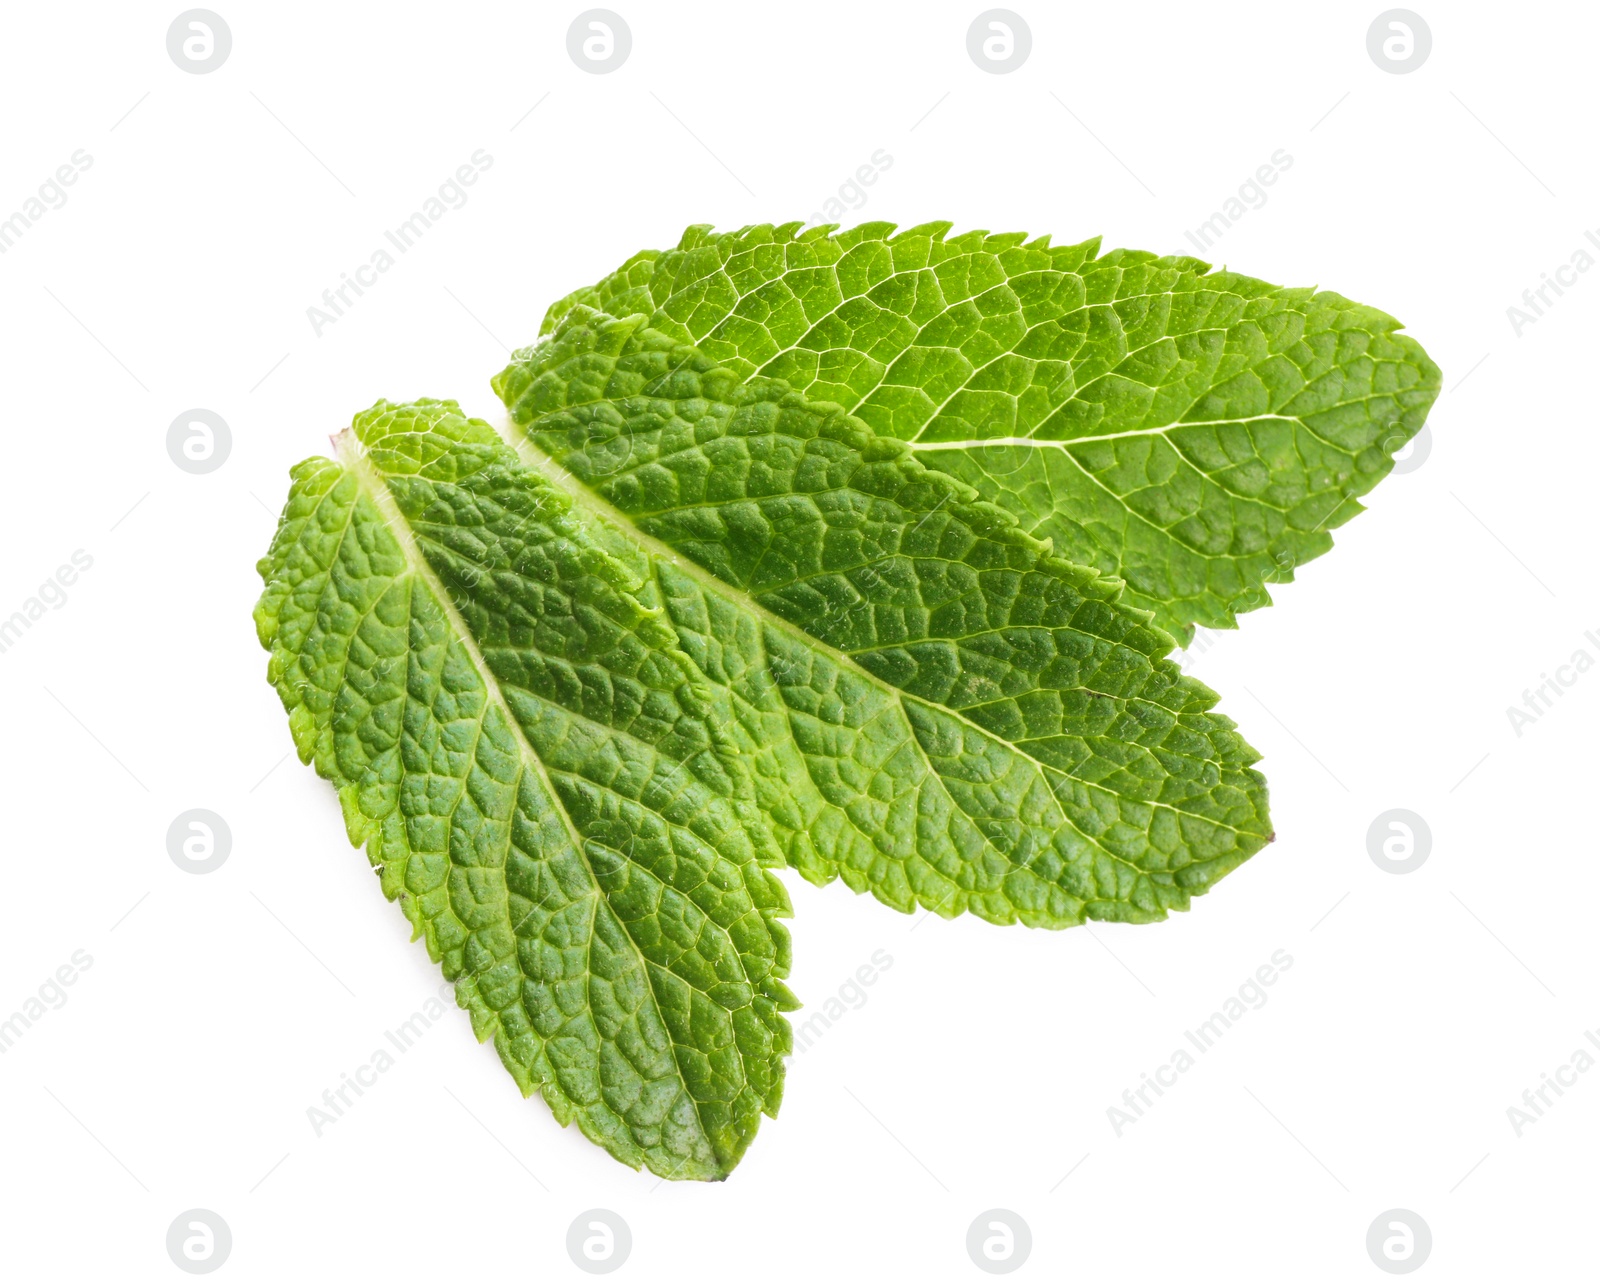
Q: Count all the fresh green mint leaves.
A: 3